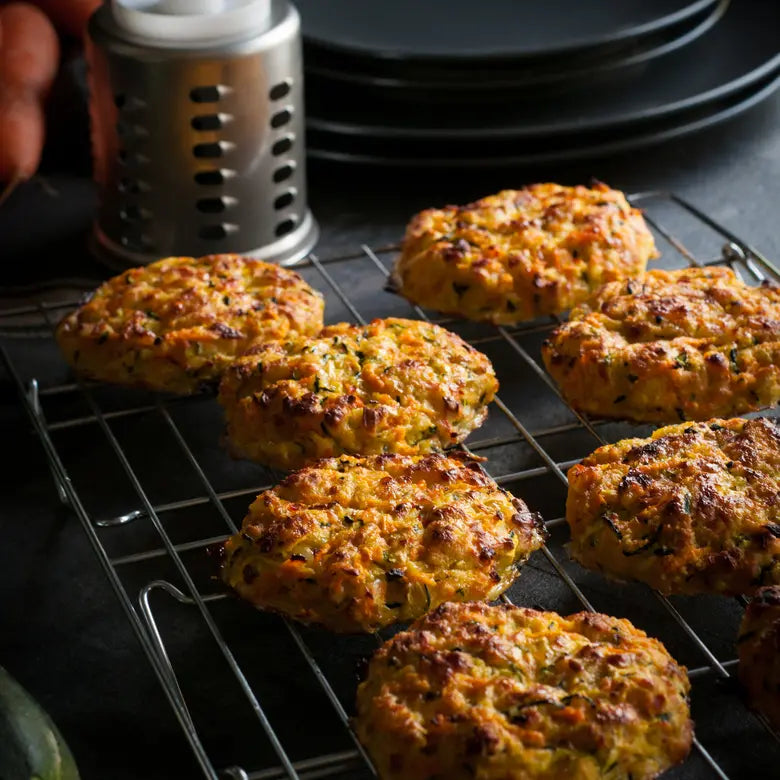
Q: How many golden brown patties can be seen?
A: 8